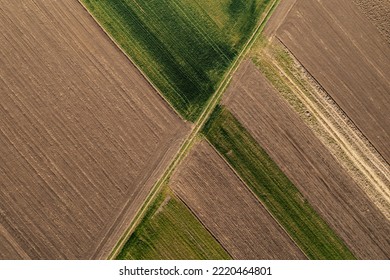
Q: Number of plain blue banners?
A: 0